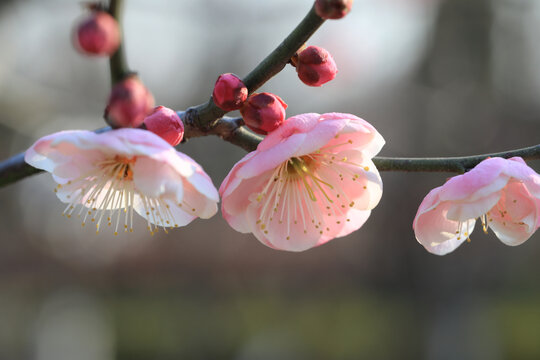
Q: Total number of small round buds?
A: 7